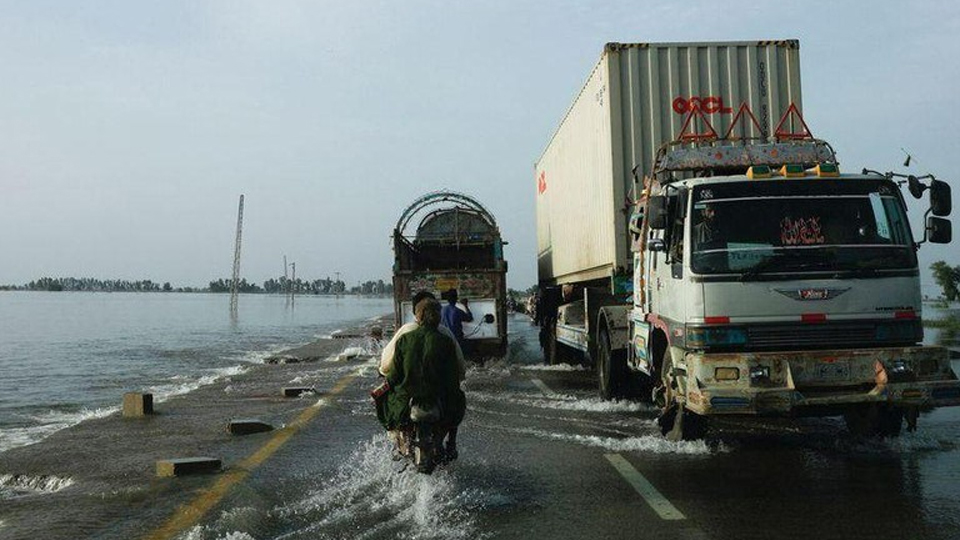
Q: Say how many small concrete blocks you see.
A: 4